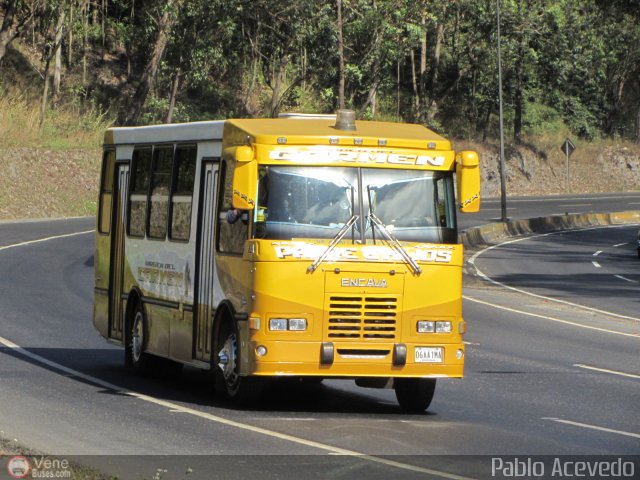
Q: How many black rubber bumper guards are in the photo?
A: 2